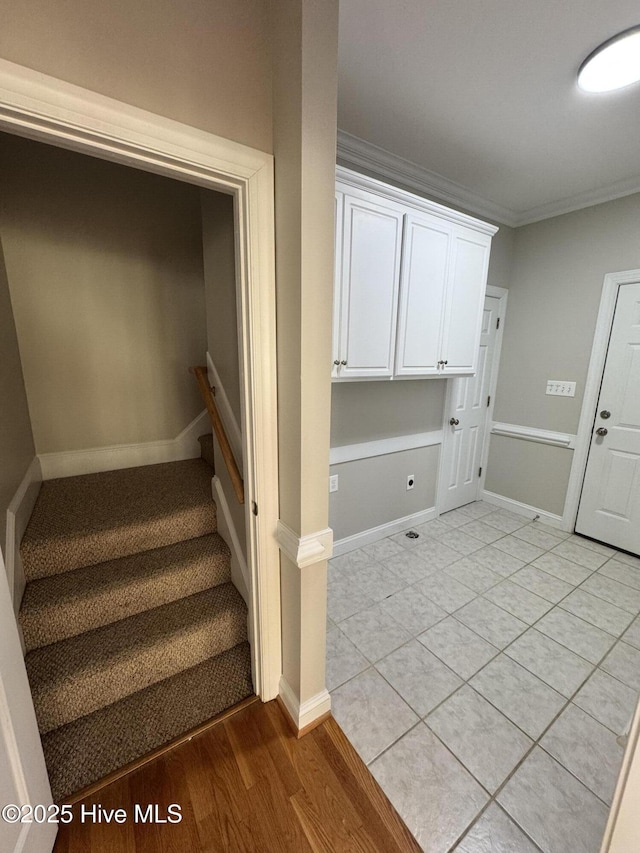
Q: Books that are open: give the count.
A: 0